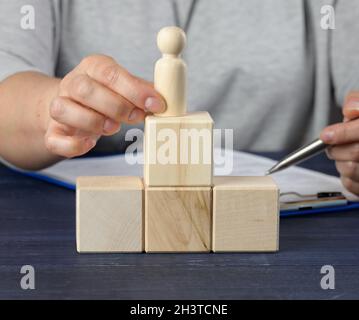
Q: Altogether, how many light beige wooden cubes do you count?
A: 4